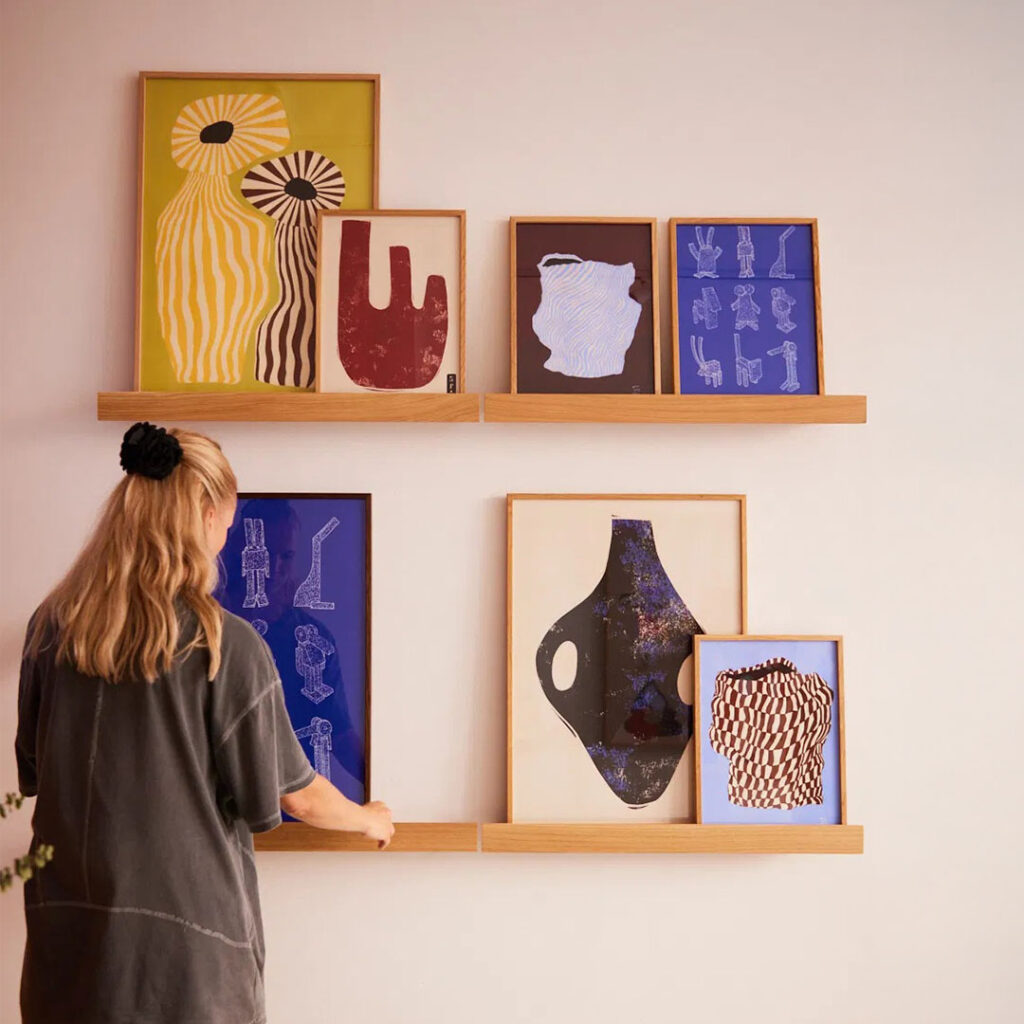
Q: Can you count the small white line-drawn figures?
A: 14